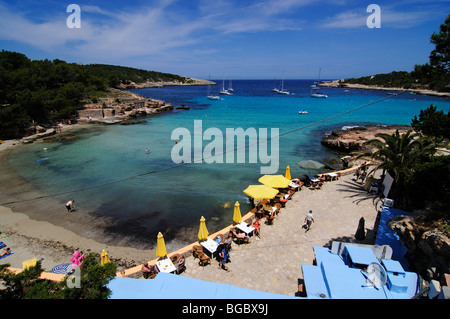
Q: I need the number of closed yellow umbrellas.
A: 5